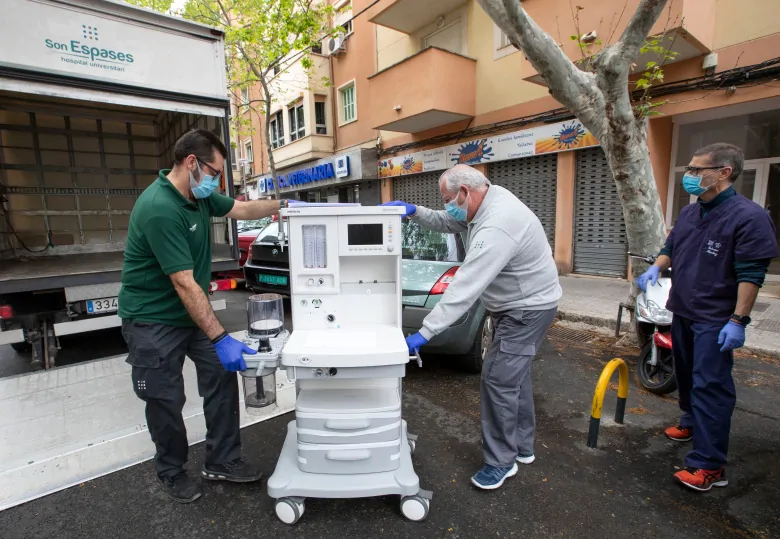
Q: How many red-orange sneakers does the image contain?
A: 2